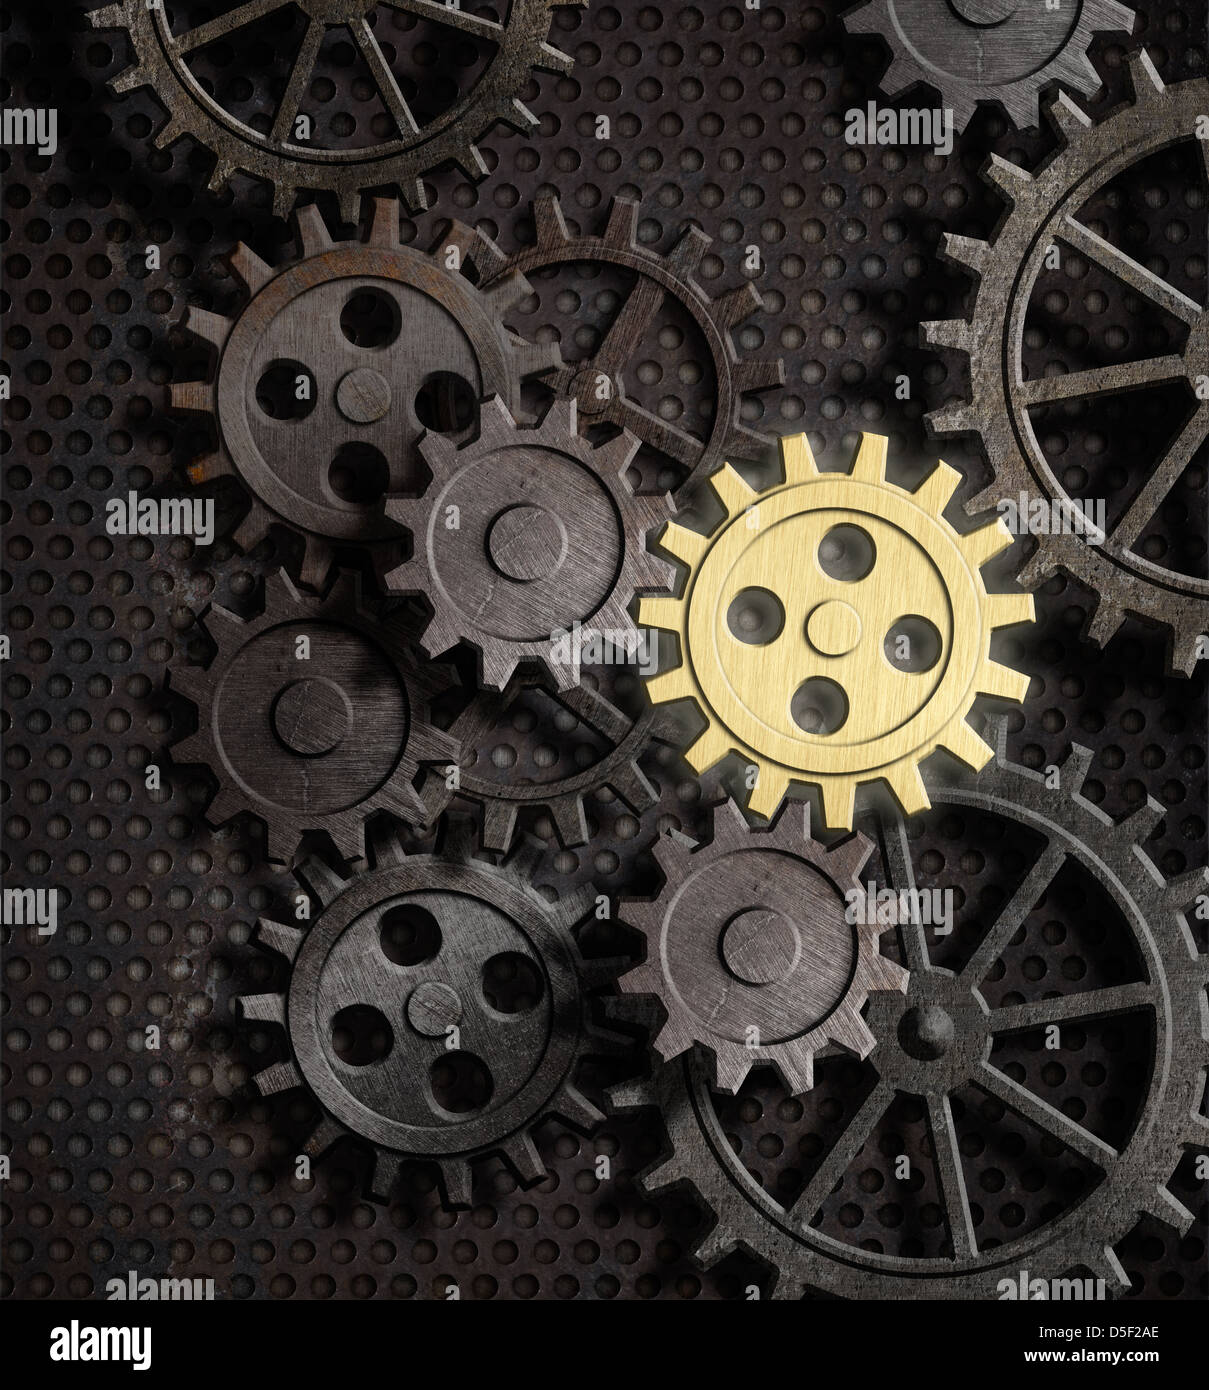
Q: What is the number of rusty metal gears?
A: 11